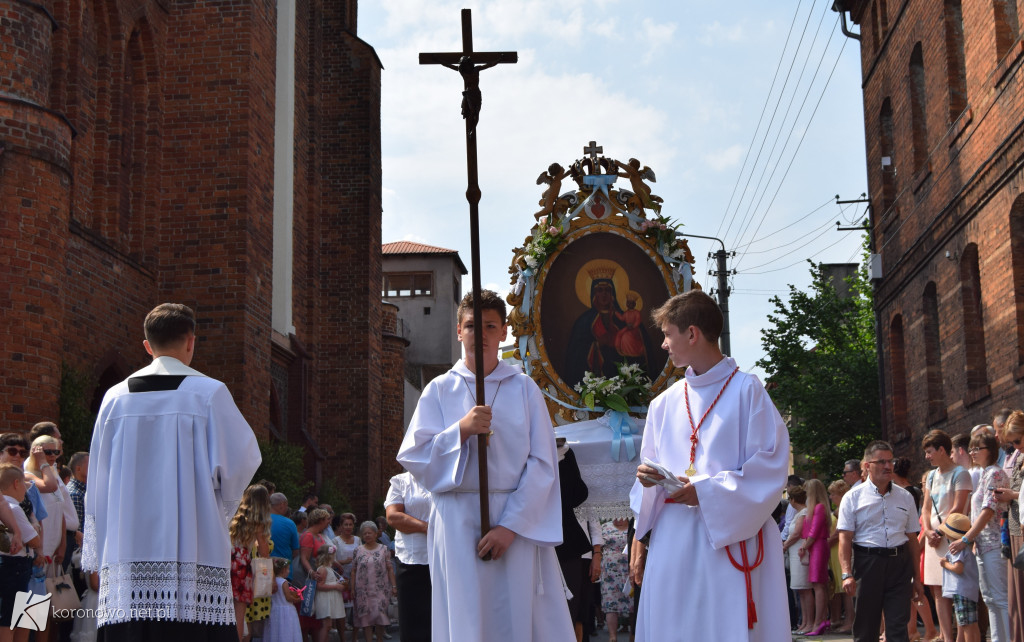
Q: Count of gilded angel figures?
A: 2